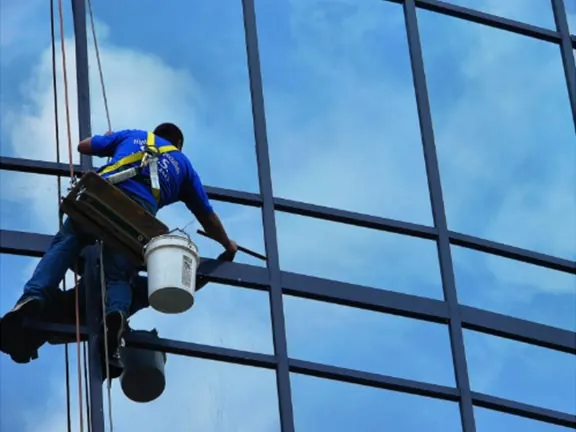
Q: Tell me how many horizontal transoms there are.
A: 4